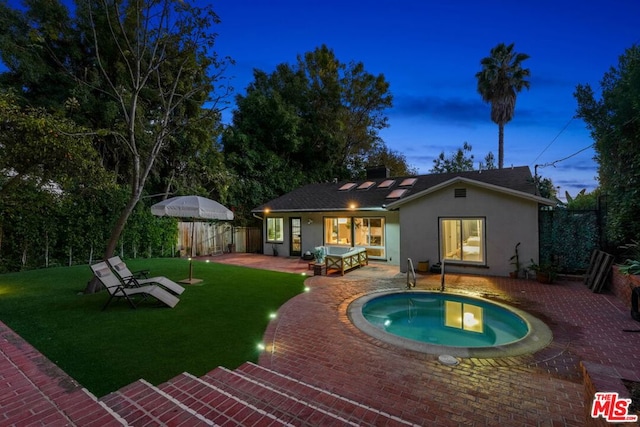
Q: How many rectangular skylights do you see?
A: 5